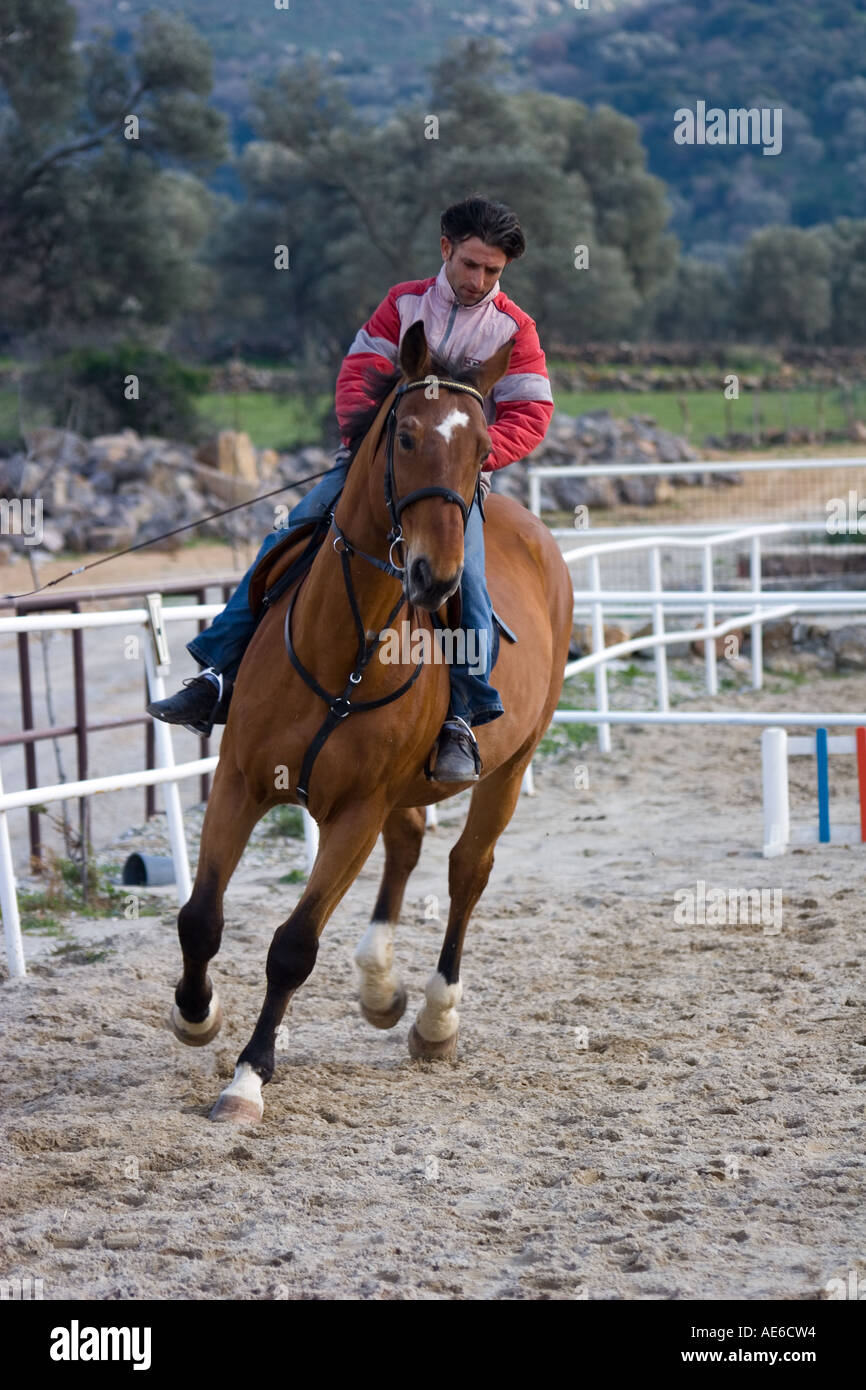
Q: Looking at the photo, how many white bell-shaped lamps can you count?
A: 0